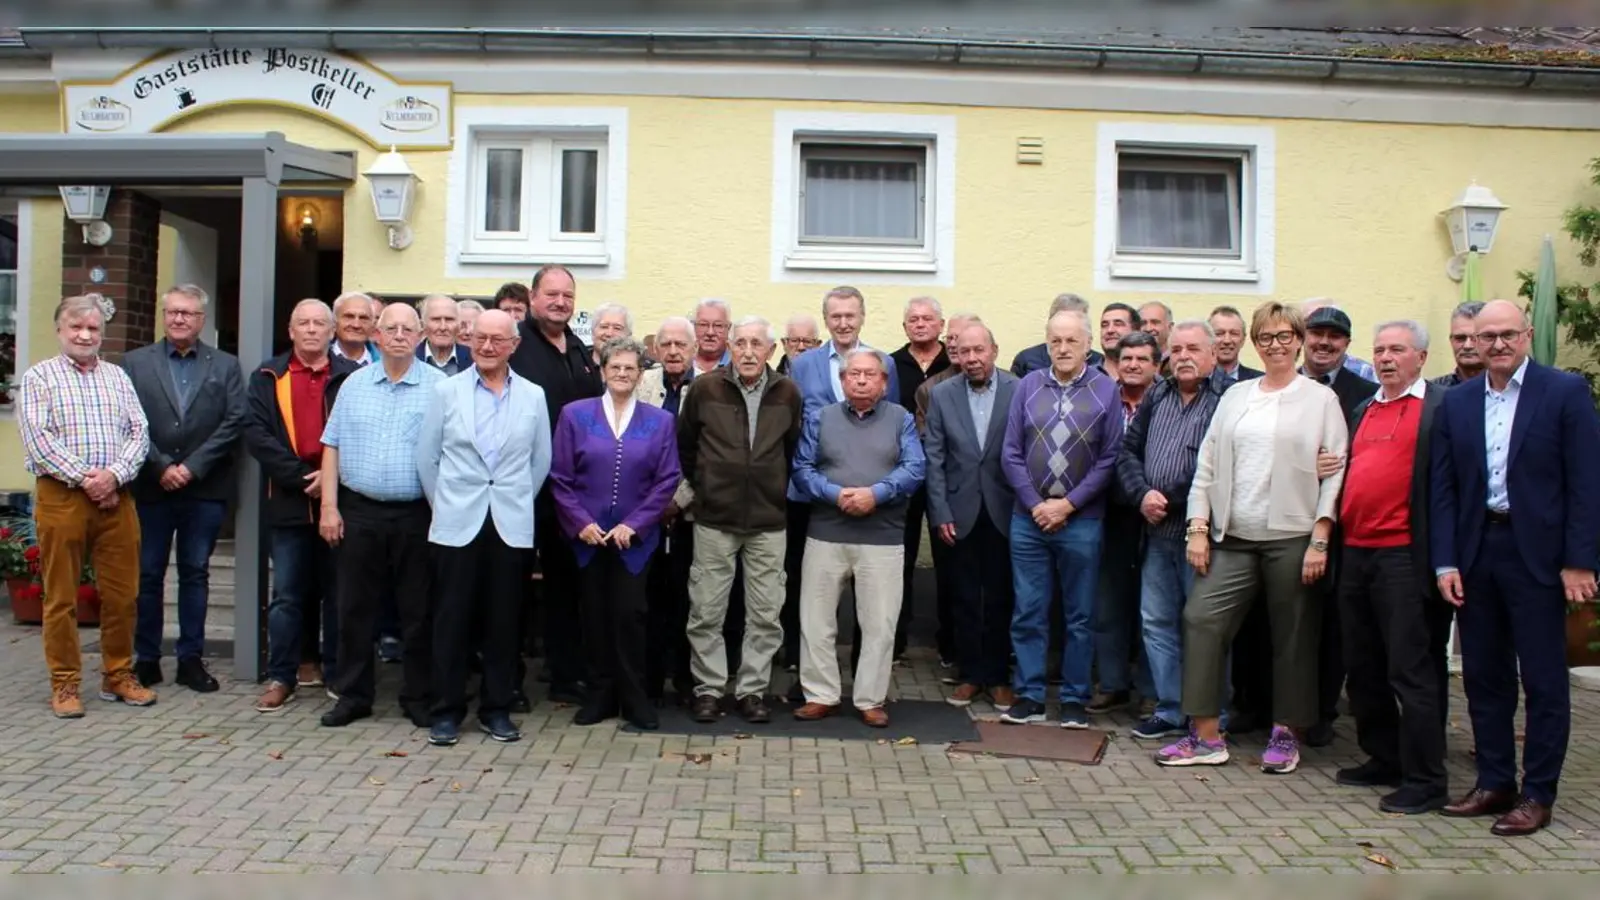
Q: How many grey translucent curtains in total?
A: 2